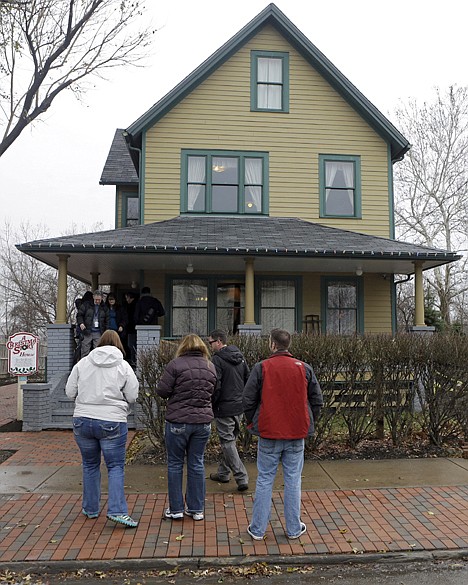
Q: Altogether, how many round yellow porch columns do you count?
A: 4